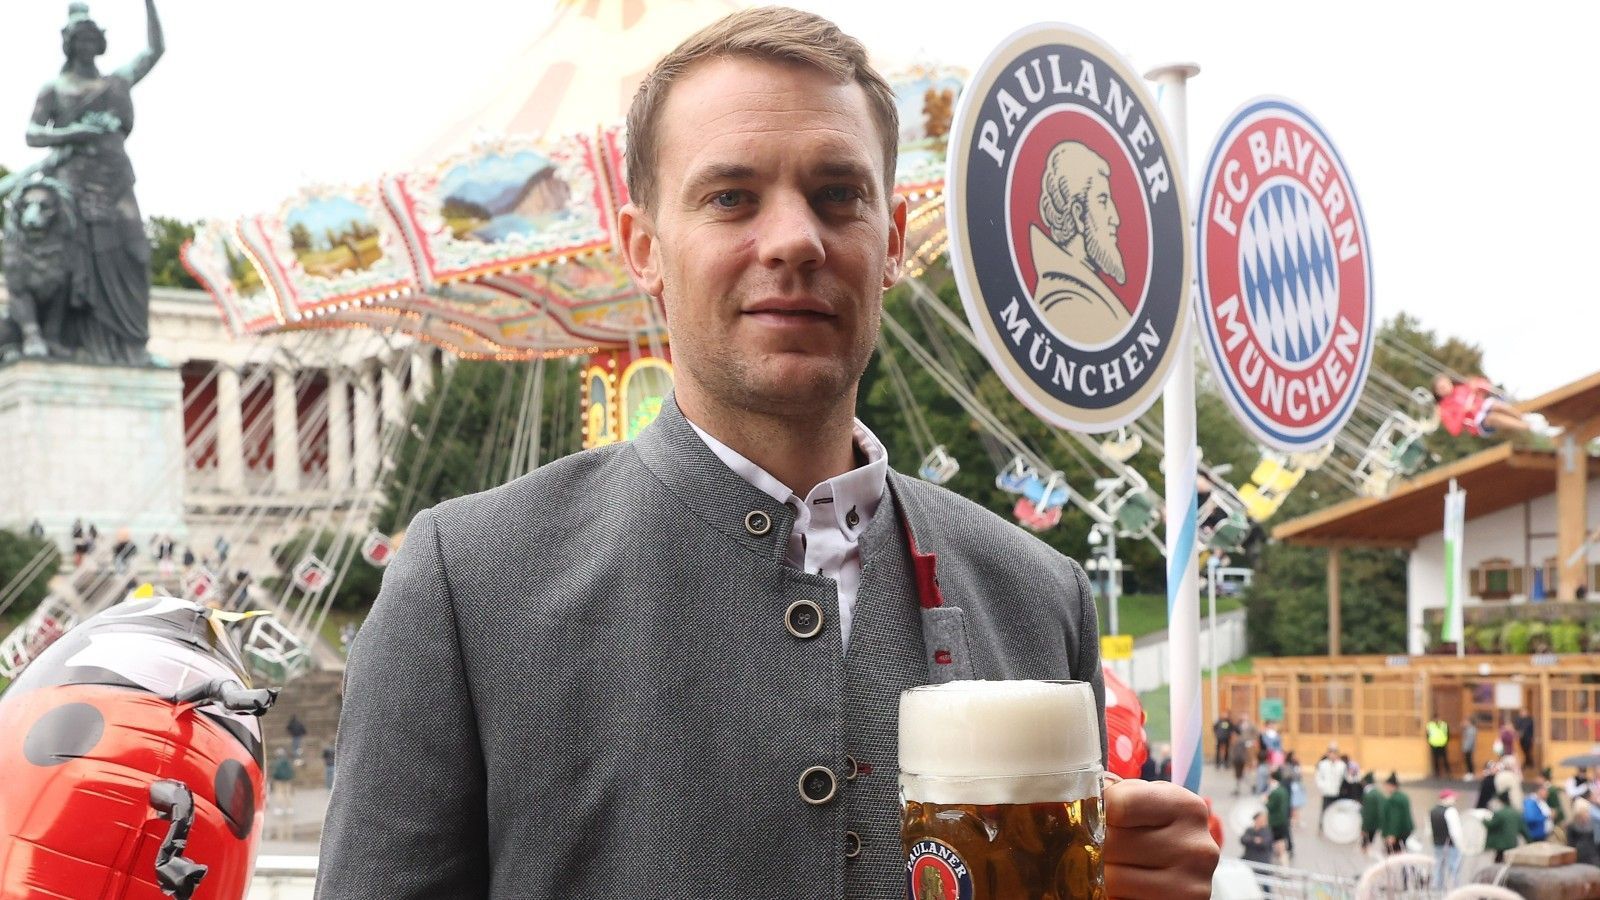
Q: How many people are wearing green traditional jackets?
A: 5